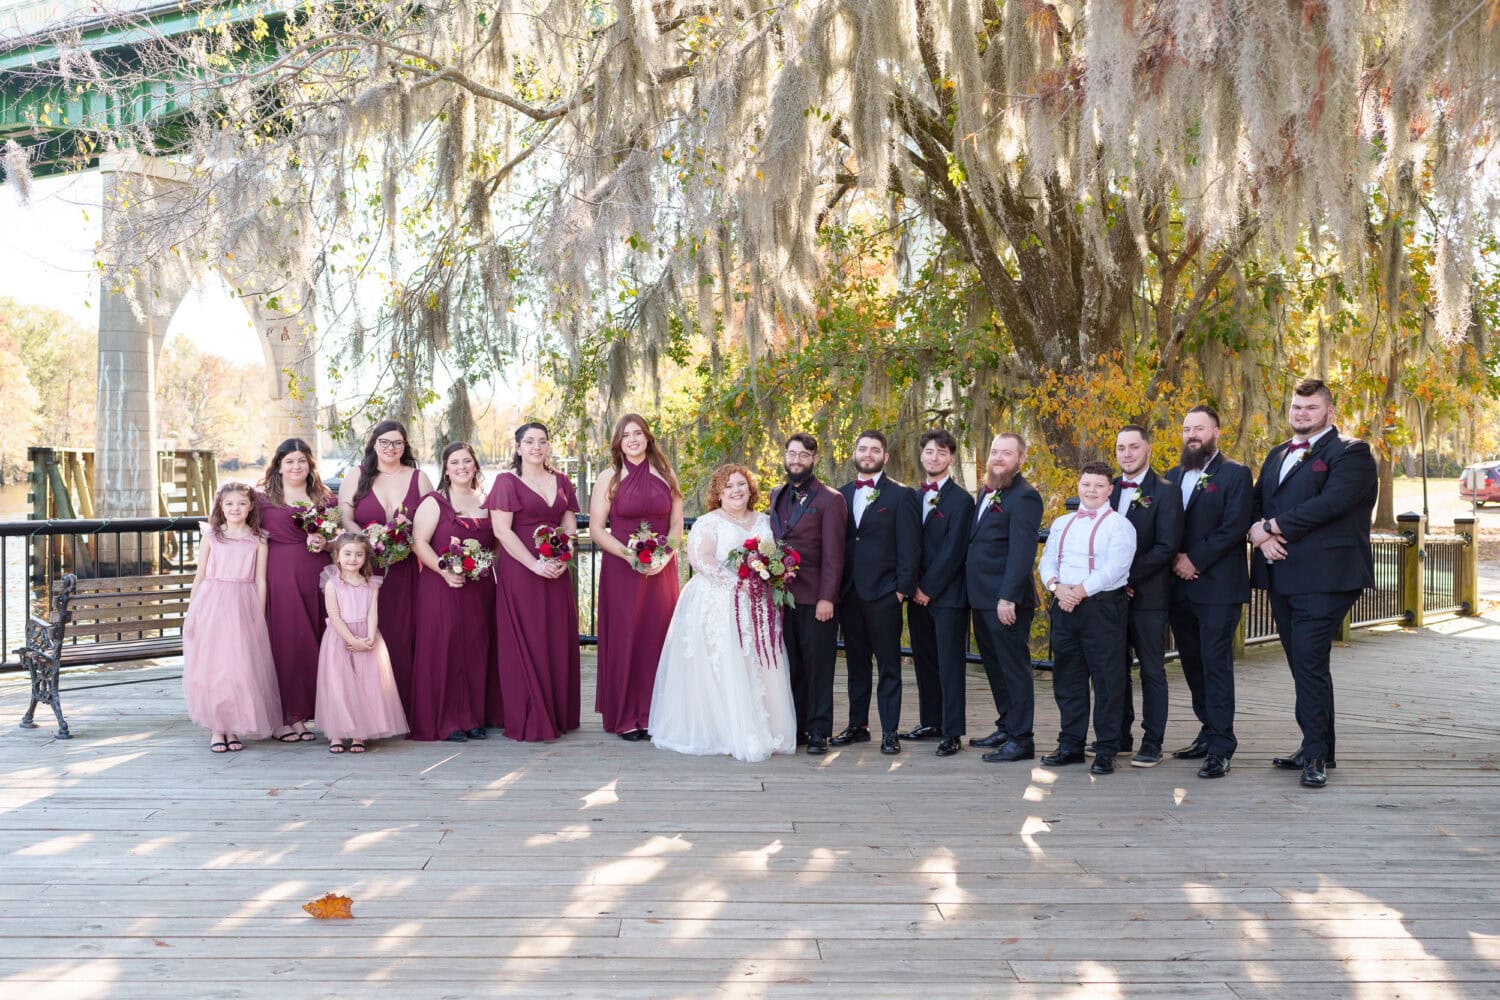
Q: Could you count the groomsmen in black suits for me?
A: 6